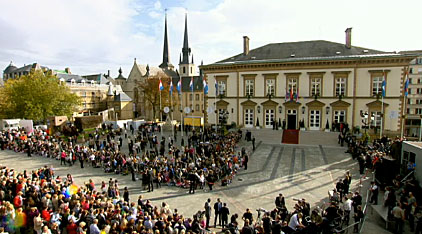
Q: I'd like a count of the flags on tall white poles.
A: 8